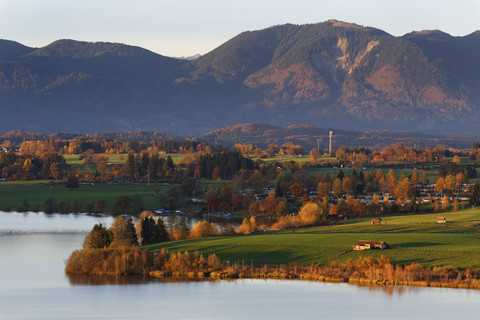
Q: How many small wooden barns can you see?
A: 3